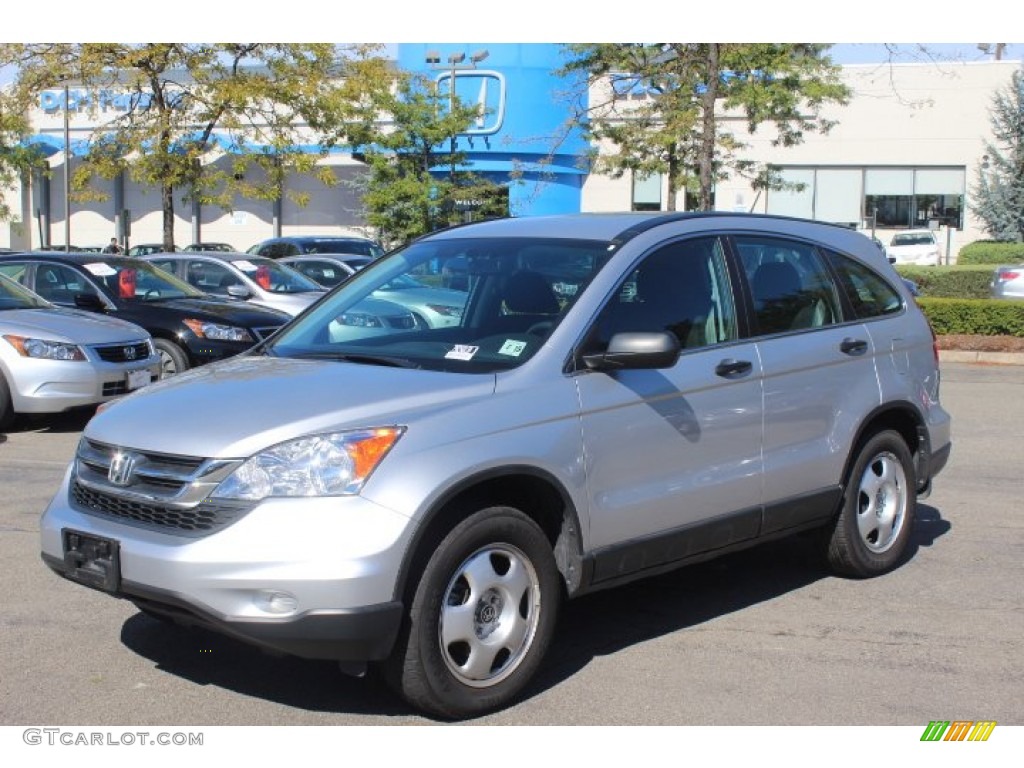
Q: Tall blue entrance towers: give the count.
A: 1